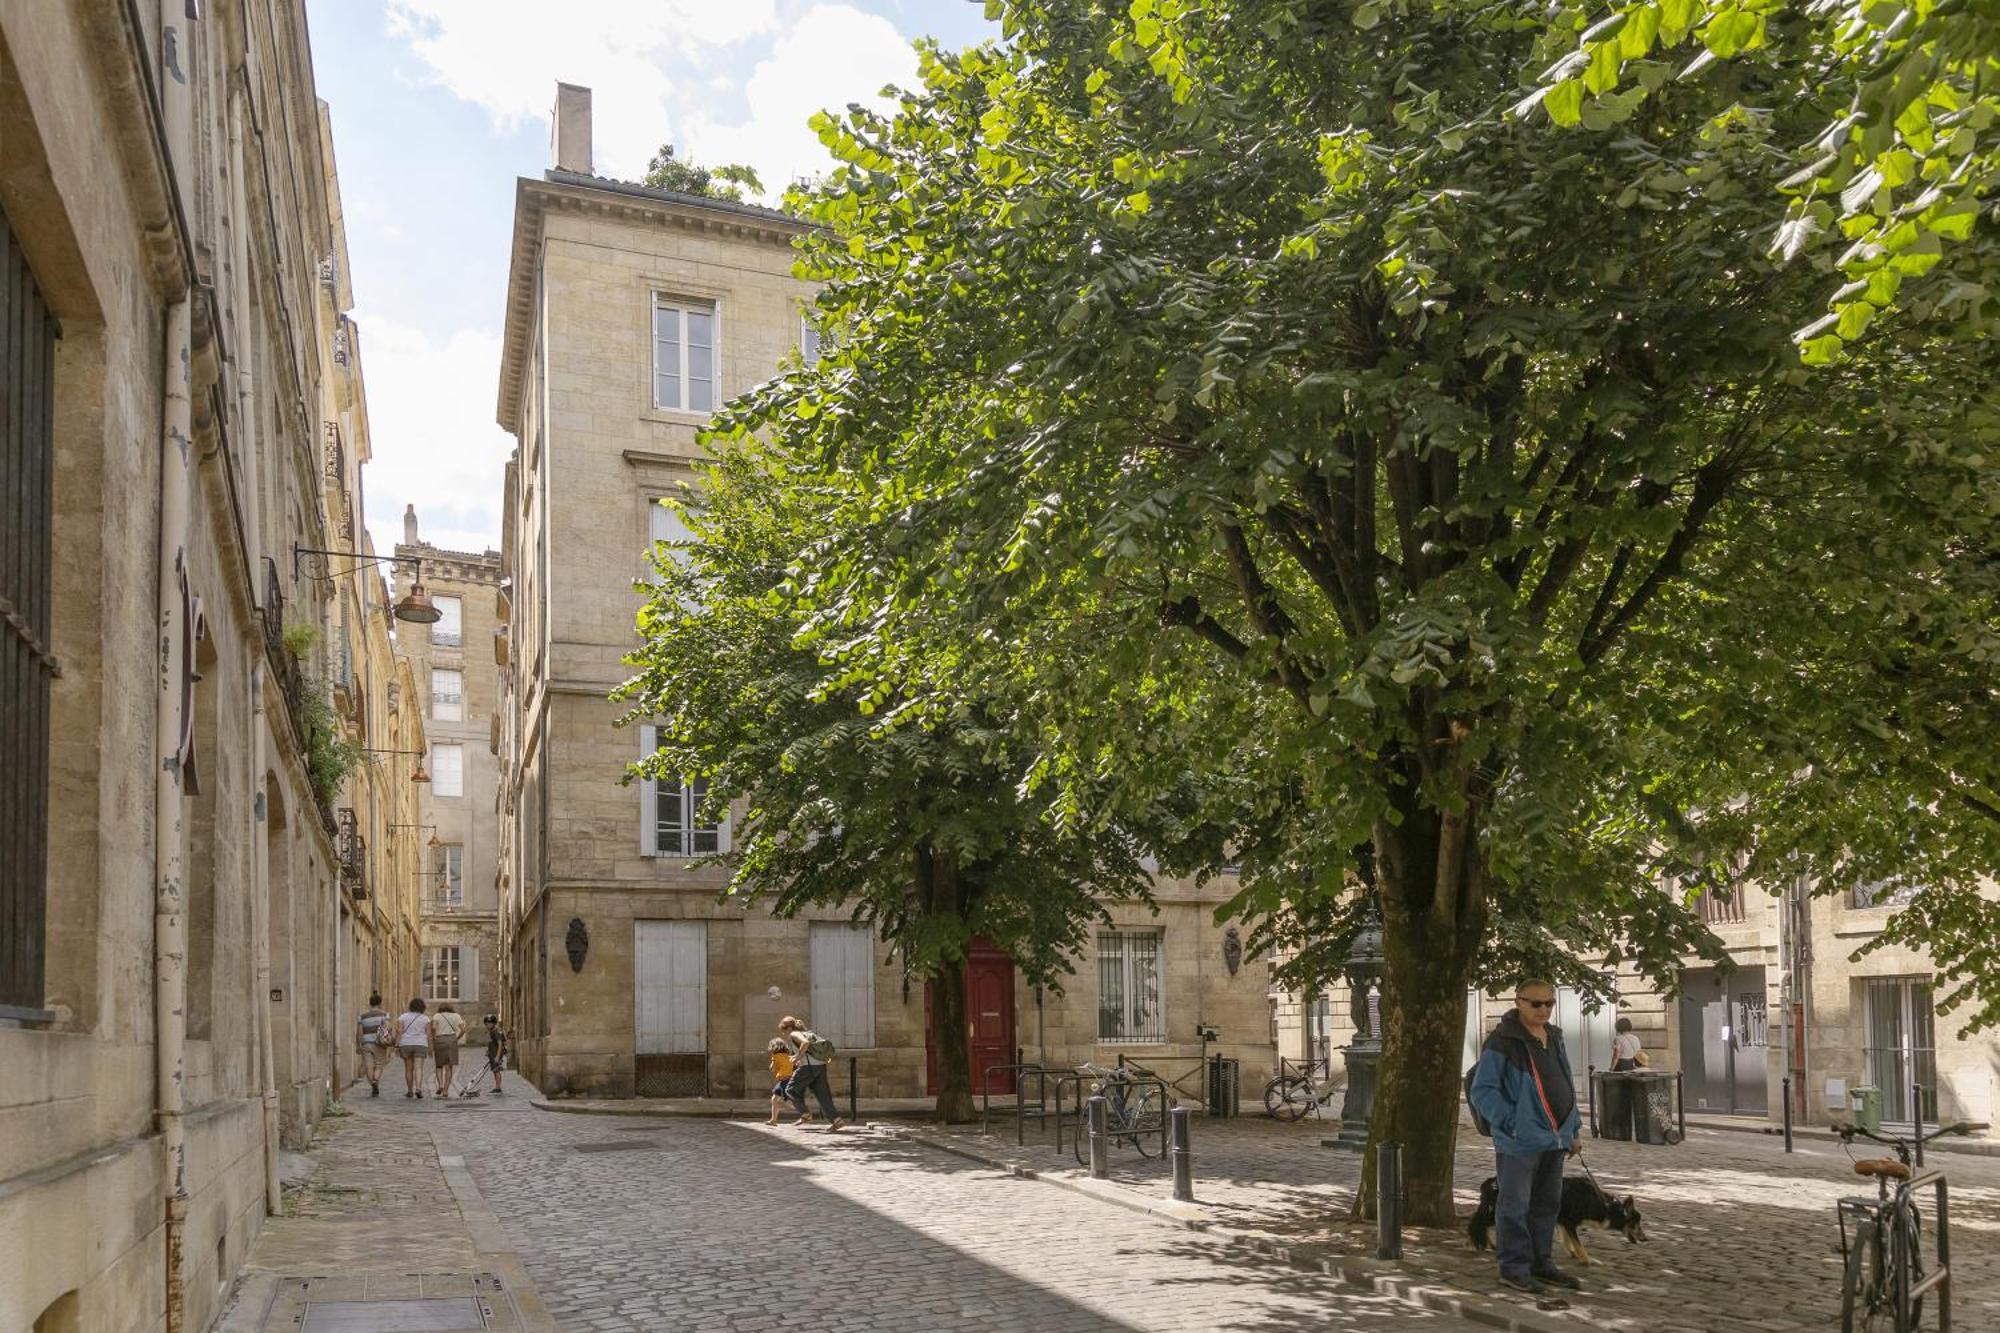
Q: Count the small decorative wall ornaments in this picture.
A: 2